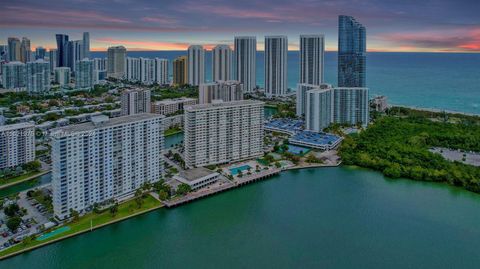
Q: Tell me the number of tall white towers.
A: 5